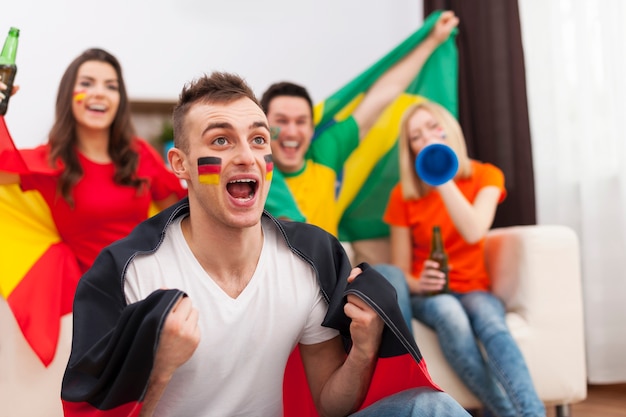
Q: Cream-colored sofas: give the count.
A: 1